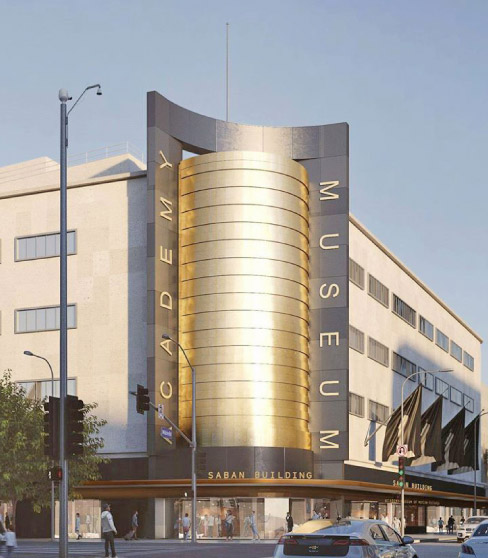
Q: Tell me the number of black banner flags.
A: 4